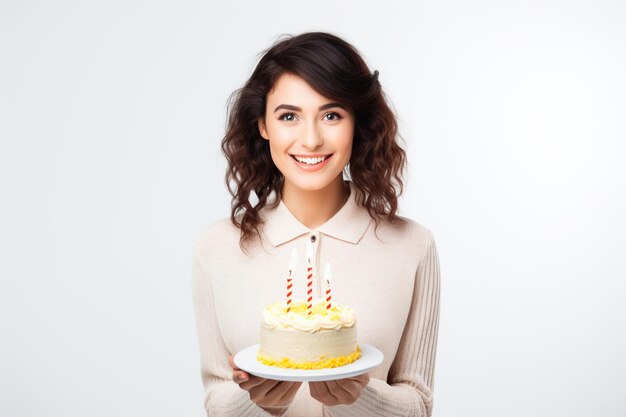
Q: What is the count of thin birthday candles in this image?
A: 3